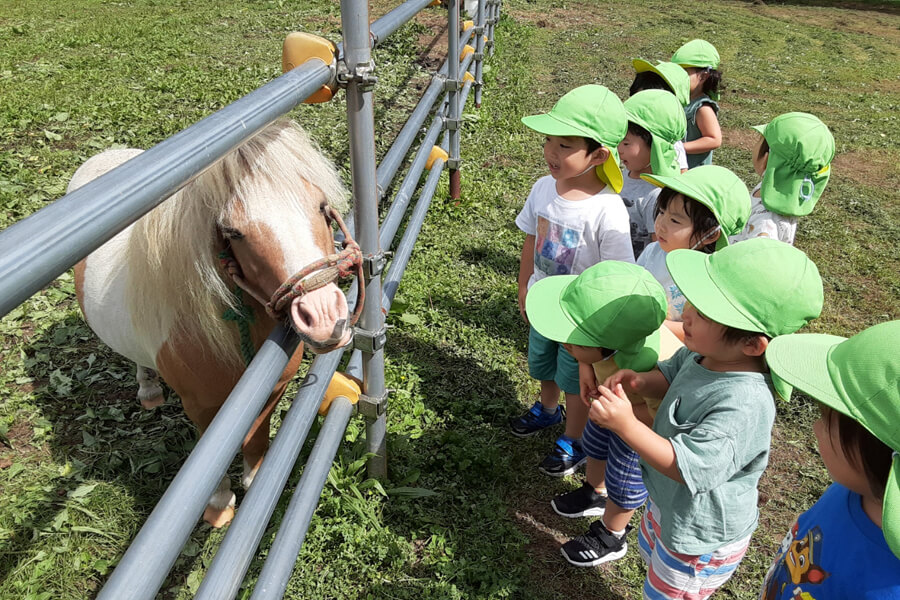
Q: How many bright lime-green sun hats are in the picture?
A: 9